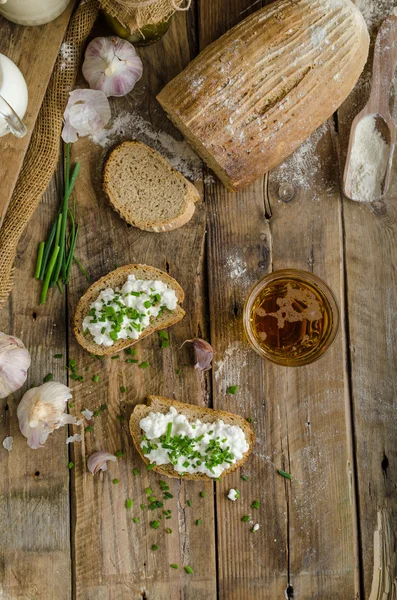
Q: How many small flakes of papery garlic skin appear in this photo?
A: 3